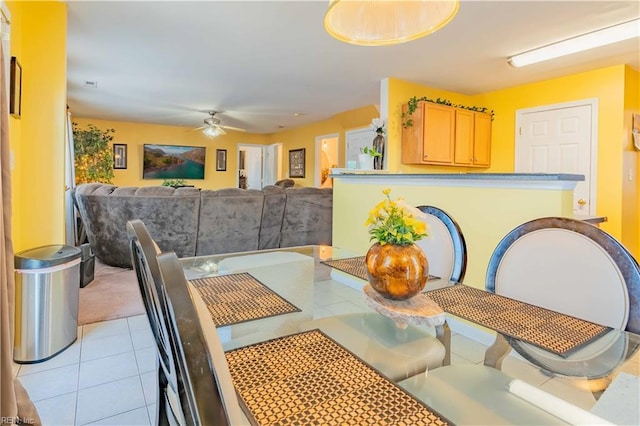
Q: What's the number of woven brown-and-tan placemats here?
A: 4